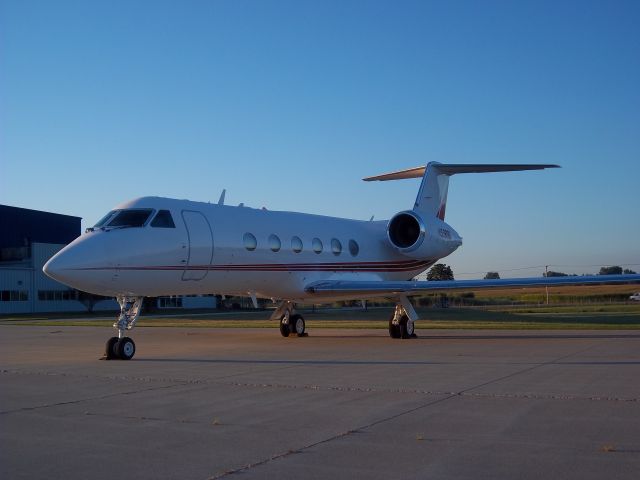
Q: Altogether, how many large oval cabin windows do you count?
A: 6